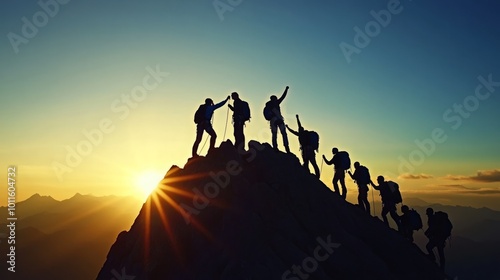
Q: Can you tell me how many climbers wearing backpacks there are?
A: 9